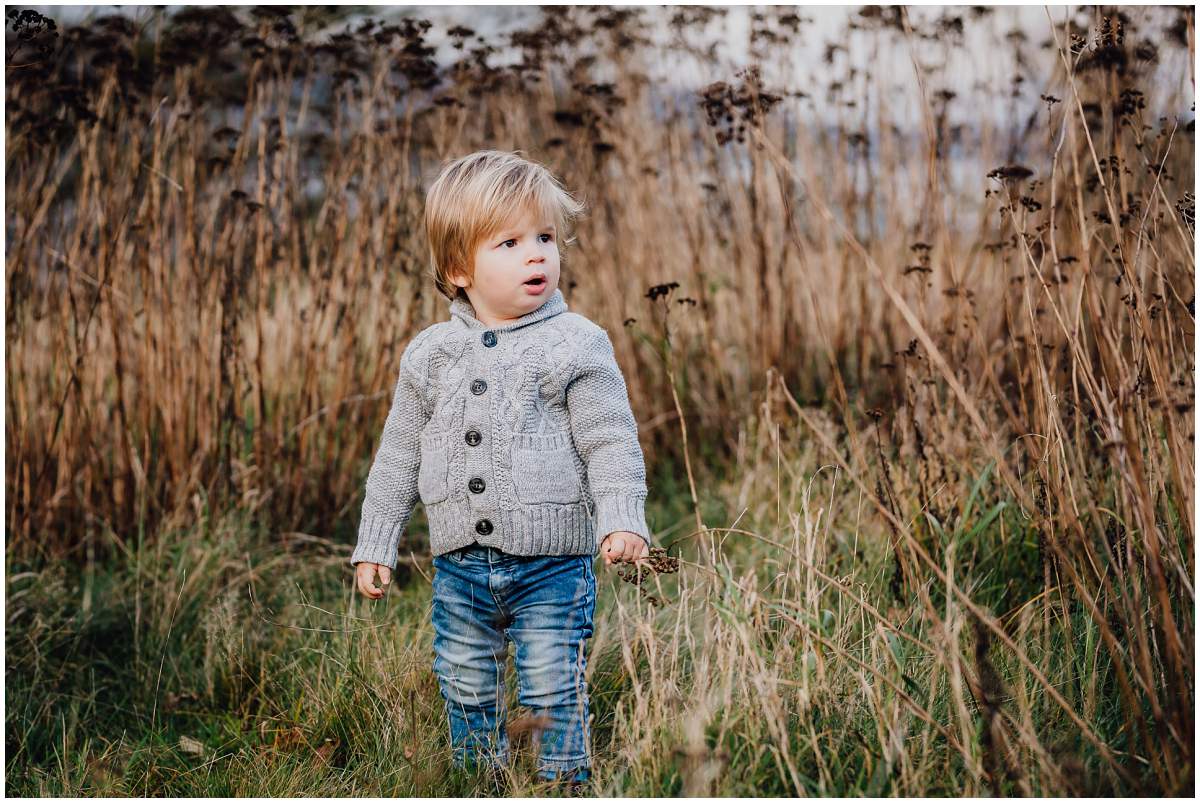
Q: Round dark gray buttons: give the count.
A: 5